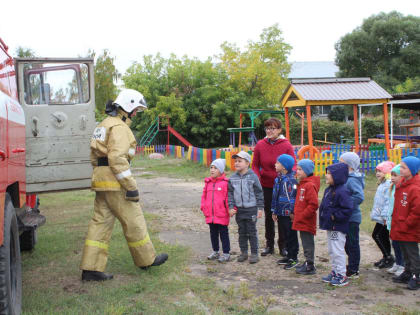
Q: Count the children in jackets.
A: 9